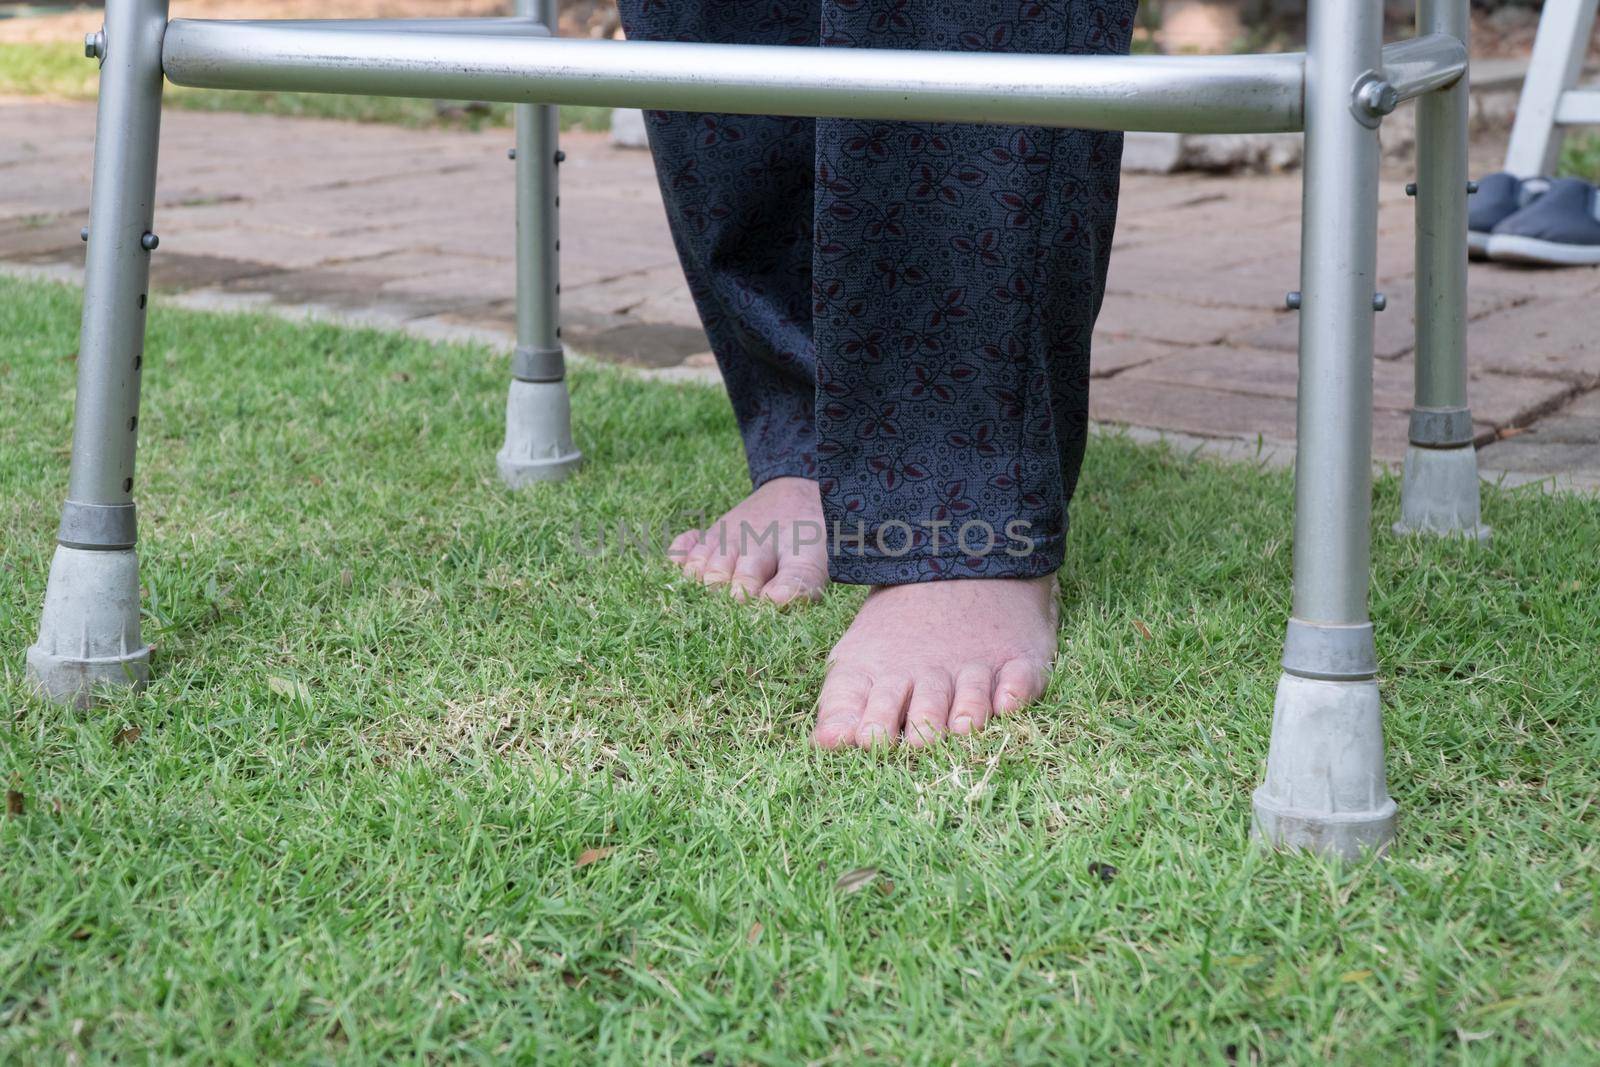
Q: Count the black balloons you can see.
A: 0